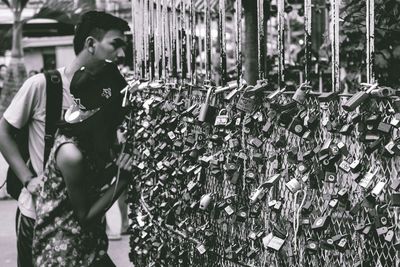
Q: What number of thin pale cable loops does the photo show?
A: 1